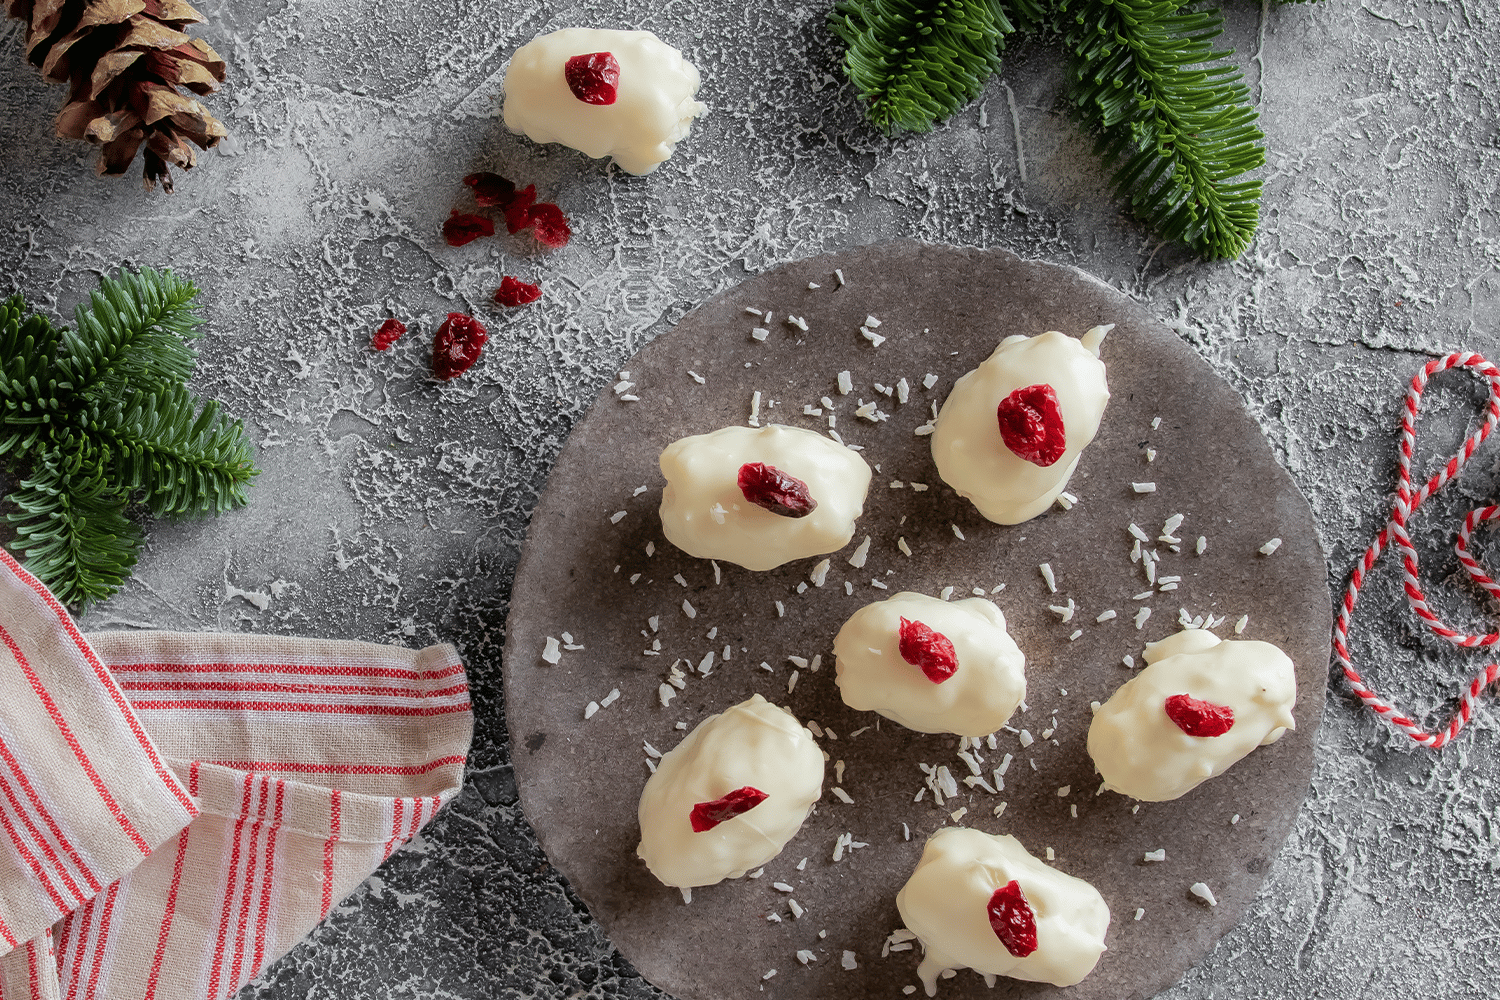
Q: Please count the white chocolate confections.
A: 7